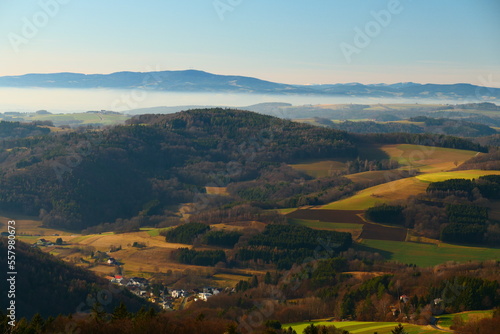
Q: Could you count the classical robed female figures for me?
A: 0